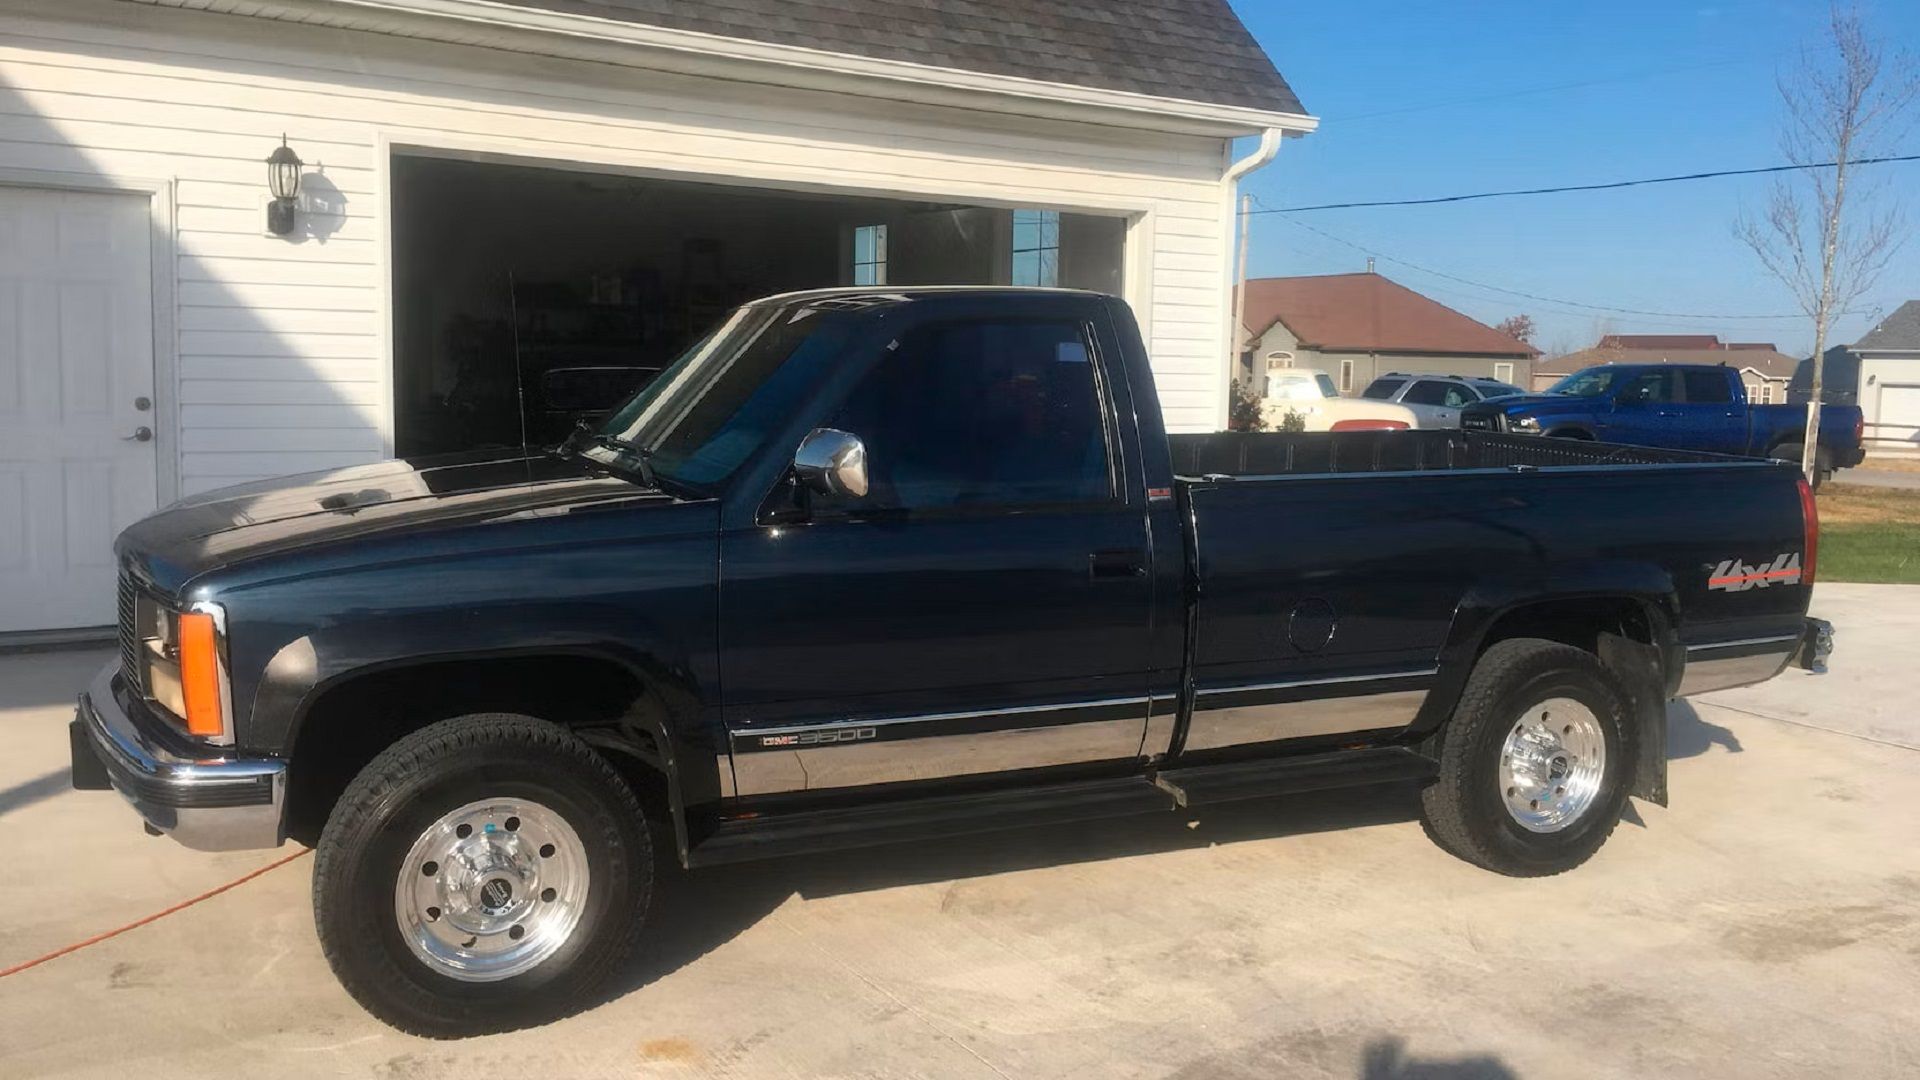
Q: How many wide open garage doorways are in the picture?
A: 1